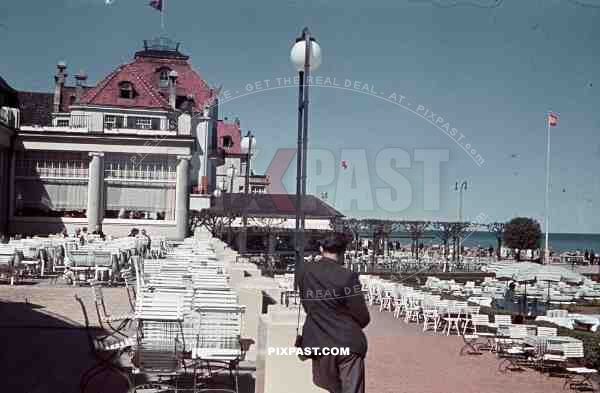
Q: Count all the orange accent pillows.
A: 0